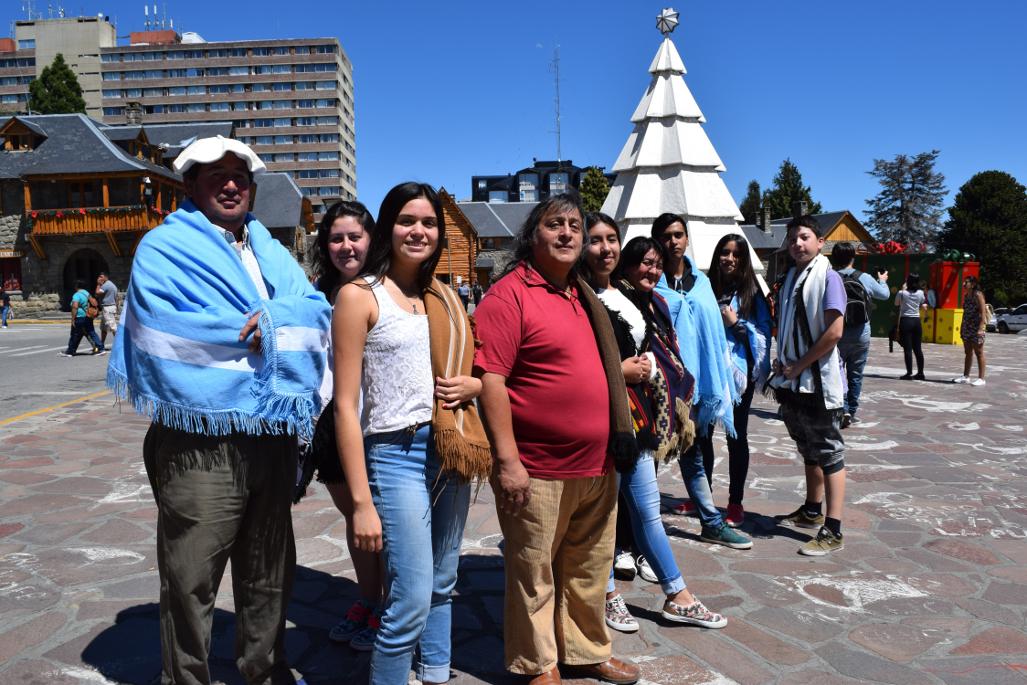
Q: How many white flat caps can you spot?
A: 1